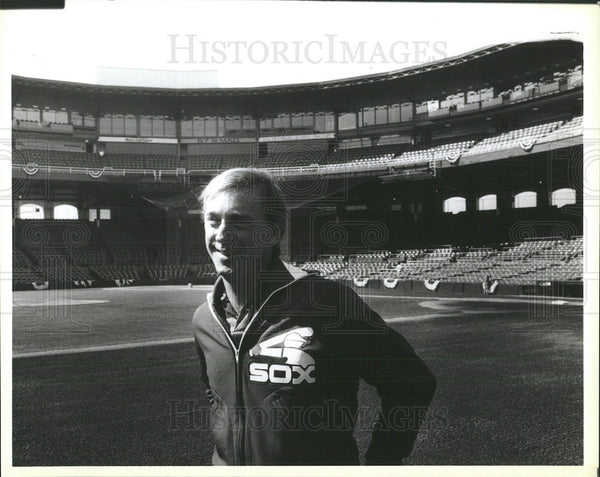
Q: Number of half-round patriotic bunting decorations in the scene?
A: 11